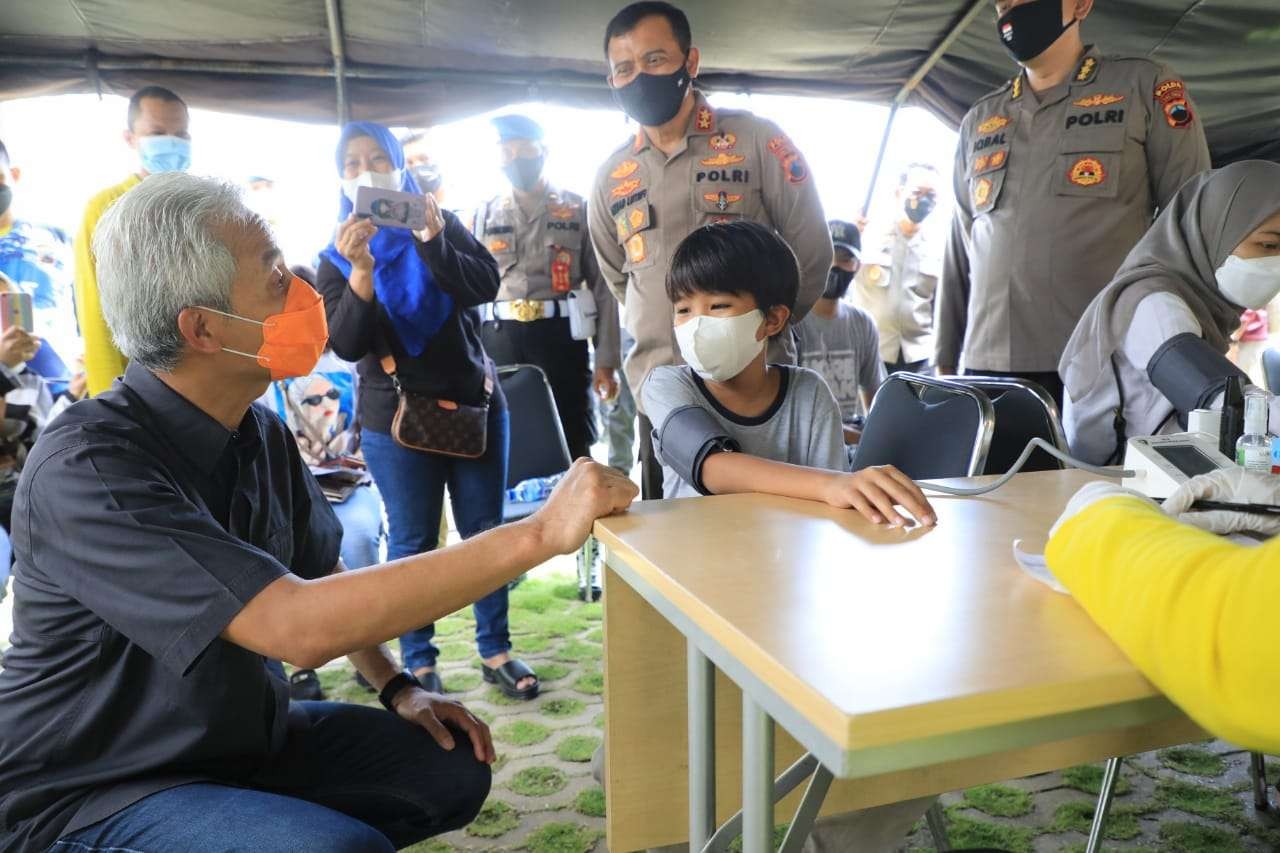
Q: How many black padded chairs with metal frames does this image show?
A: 3